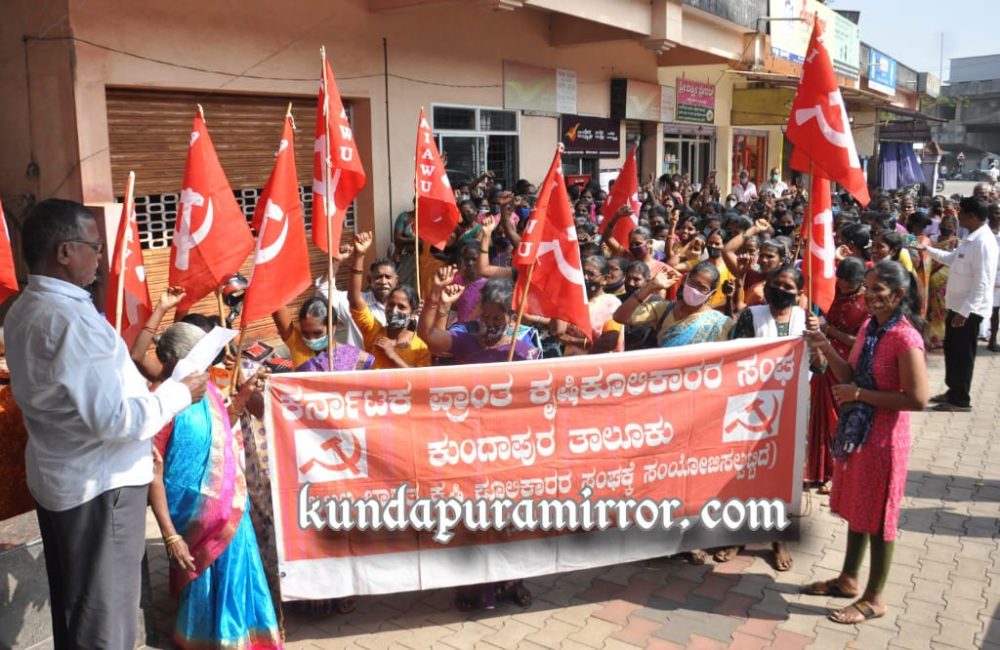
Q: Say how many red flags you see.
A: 10